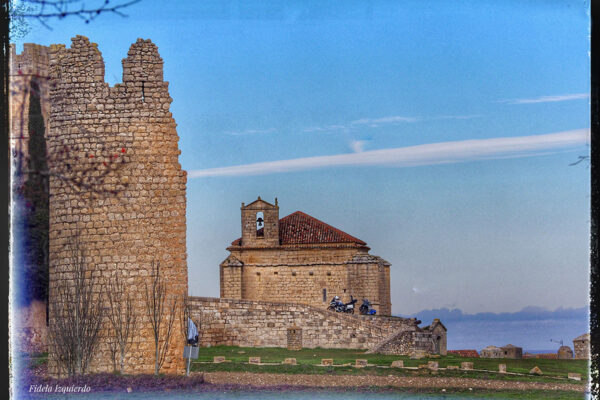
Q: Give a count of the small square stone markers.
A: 11